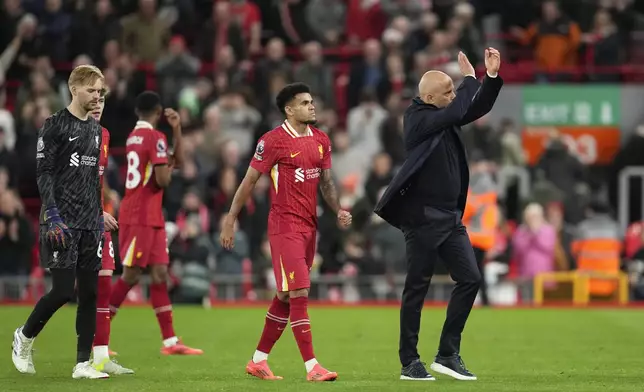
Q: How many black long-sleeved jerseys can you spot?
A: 1